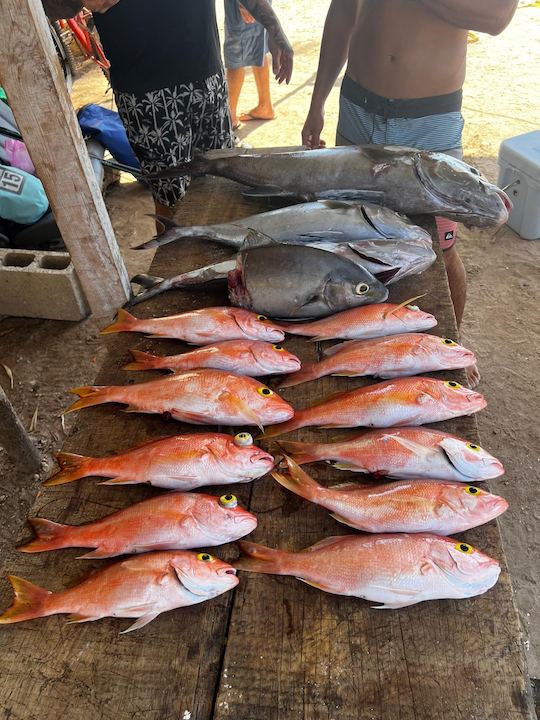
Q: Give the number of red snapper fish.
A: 12